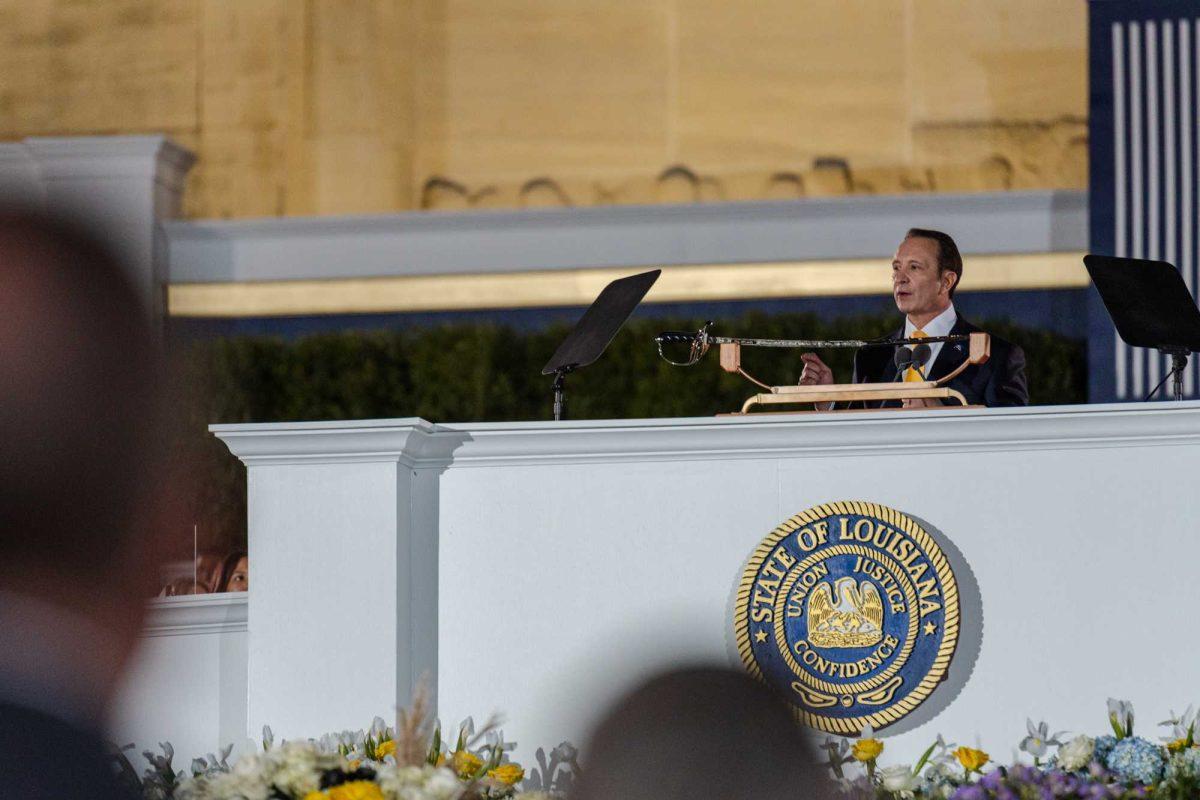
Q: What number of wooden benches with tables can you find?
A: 0